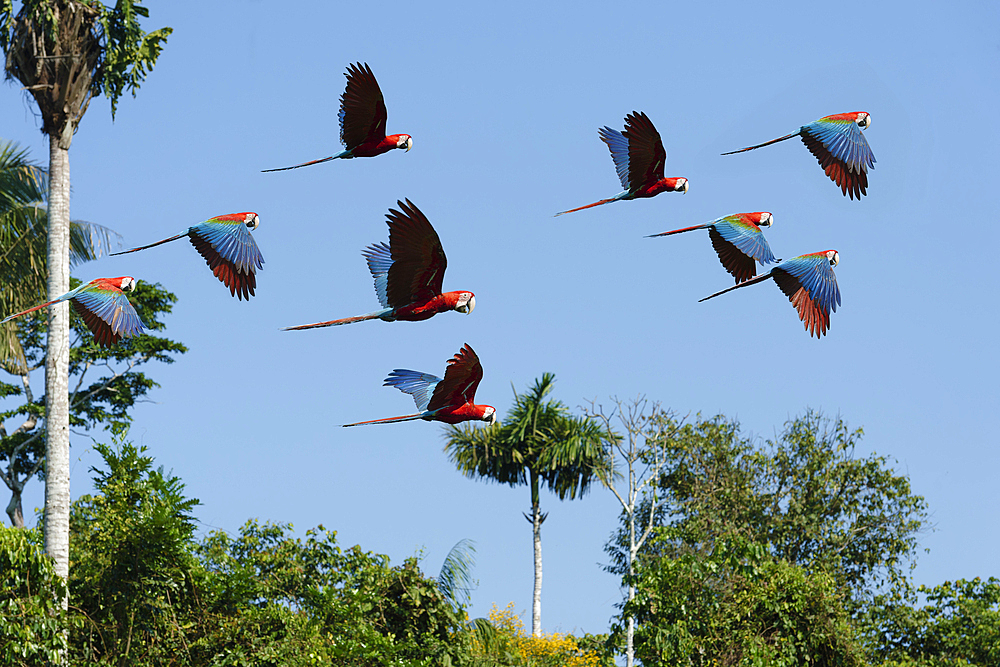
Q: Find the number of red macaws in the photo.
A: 9